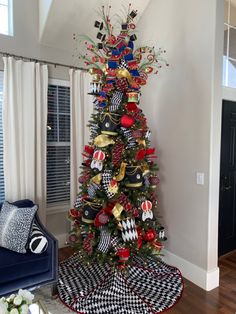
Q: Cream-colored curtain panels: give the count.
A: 2